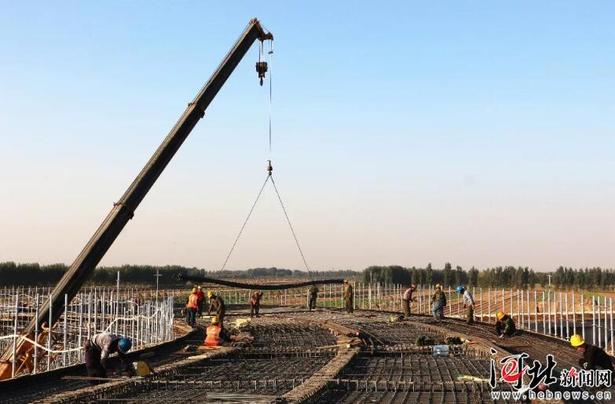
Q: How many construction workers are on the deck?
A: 13